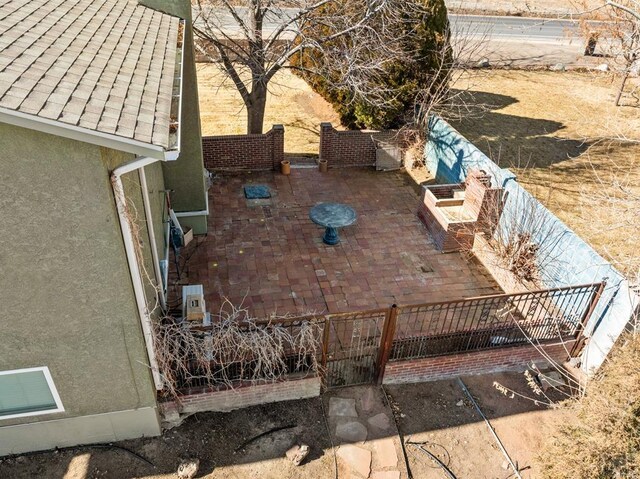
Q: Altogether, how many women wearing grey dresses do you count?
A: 0